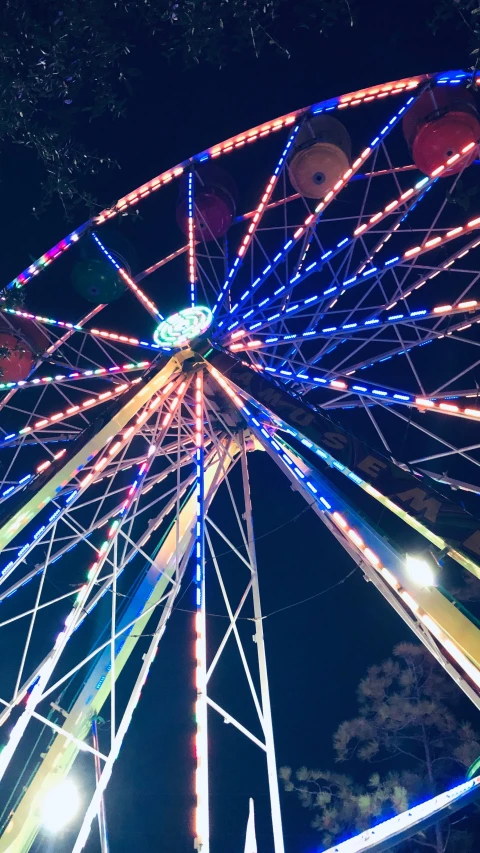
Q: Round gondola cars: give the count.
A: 5